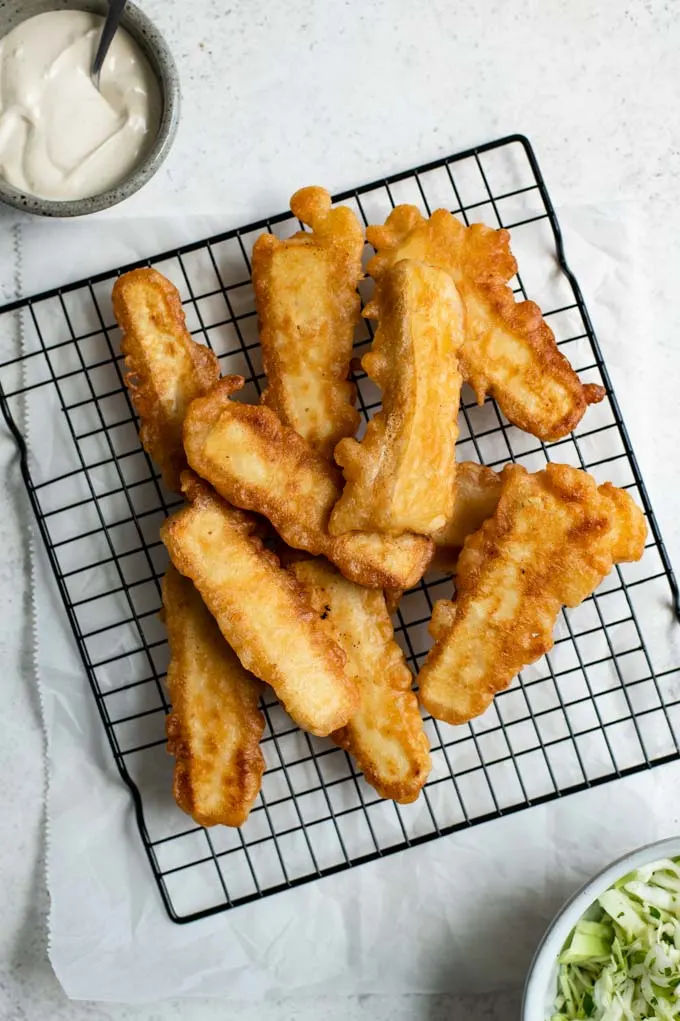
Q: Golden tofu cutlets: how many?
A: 10